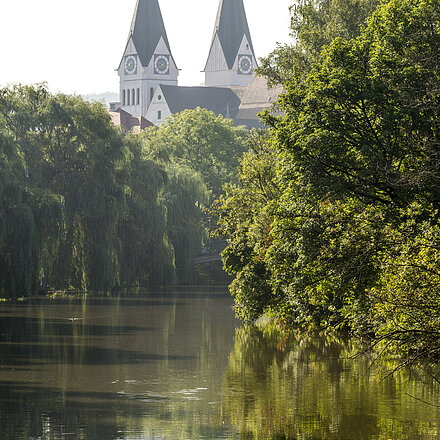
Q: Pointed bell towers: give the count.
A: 2